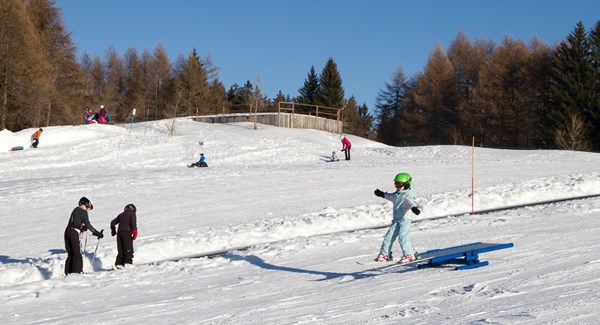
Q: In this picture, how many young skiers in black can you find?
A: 2